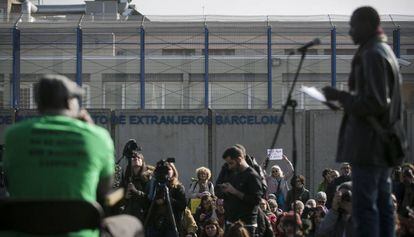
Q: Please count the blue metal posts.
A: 7